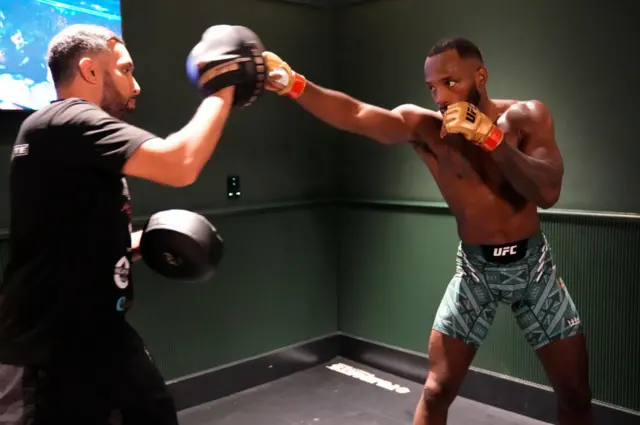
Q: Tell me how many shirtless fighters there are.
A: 1